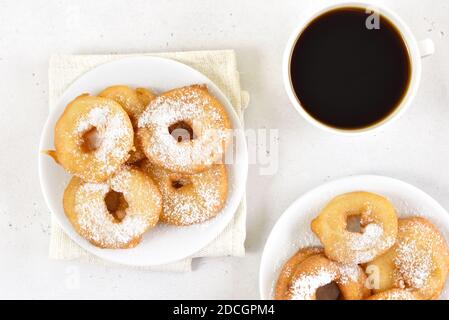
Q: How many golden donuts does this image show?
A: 10